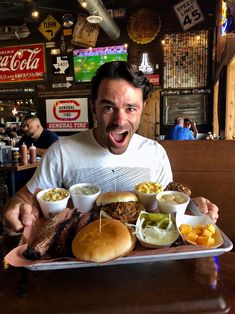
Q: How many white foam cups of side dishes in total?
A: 4